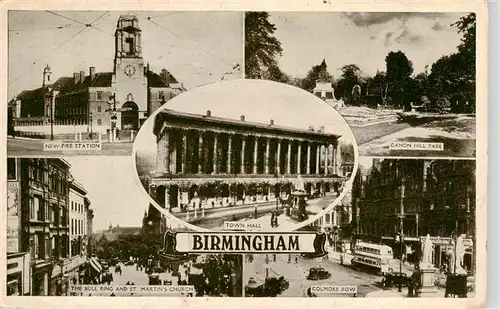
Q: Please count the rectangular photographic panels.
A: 4